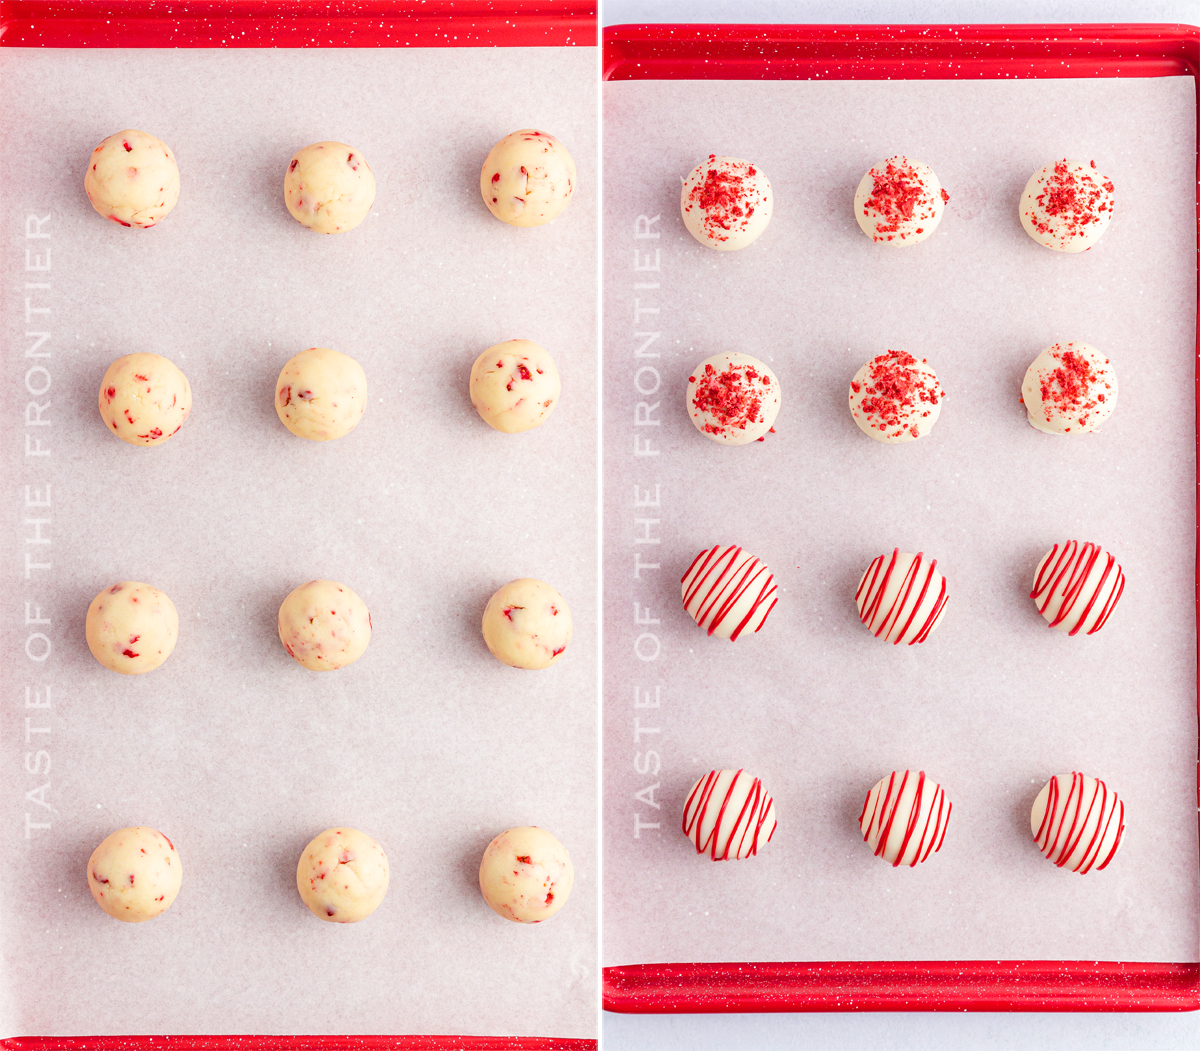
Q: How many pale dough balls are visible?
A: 12